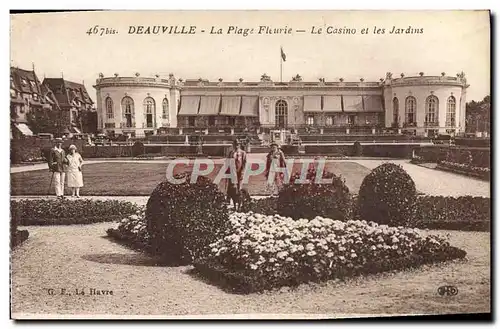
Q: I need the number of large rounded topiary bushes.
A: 3